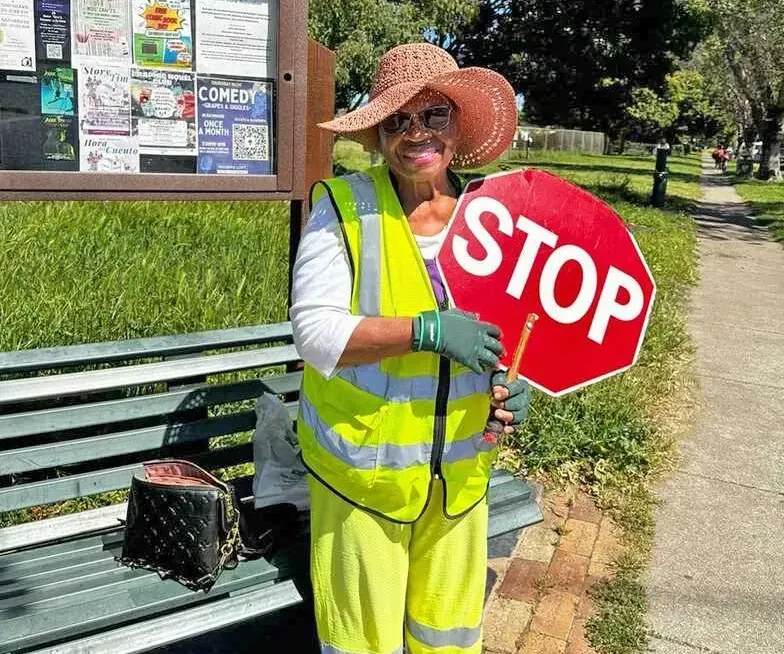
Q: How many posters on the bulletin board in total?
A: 11